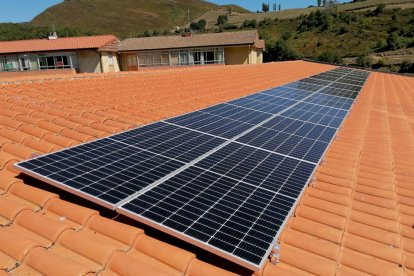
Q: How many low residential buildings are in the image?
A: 2